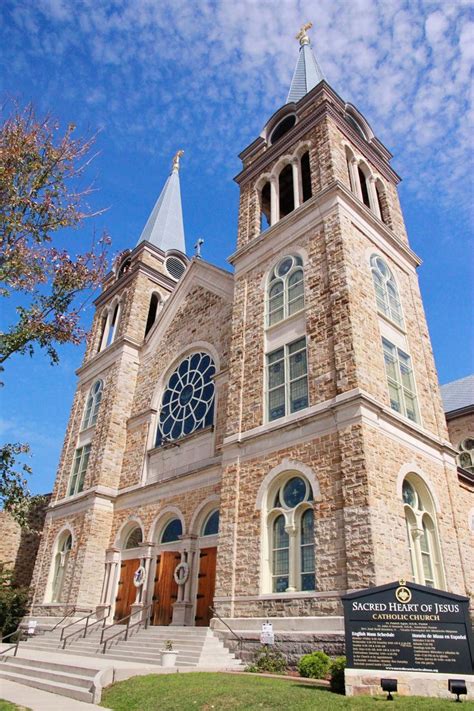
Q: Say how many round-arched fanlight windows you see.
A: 3